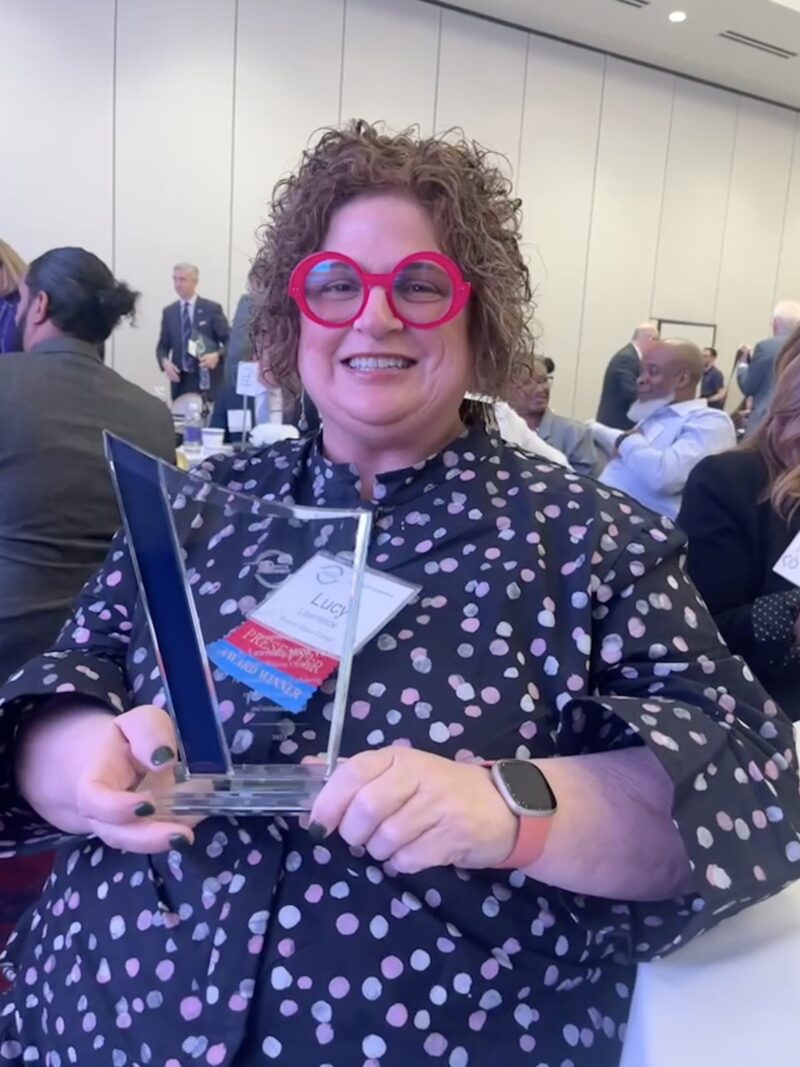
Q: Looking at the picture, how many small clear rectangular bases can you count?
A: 1